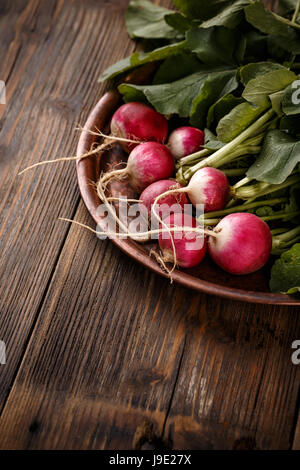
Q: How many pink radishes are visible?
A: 7